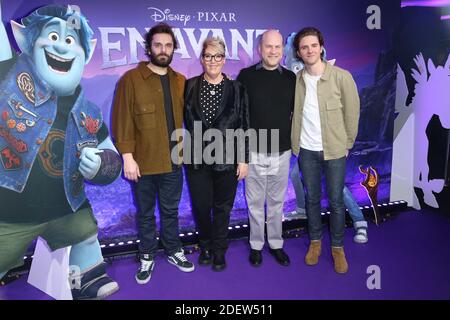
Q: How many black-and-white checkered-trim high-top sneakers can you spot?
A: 2